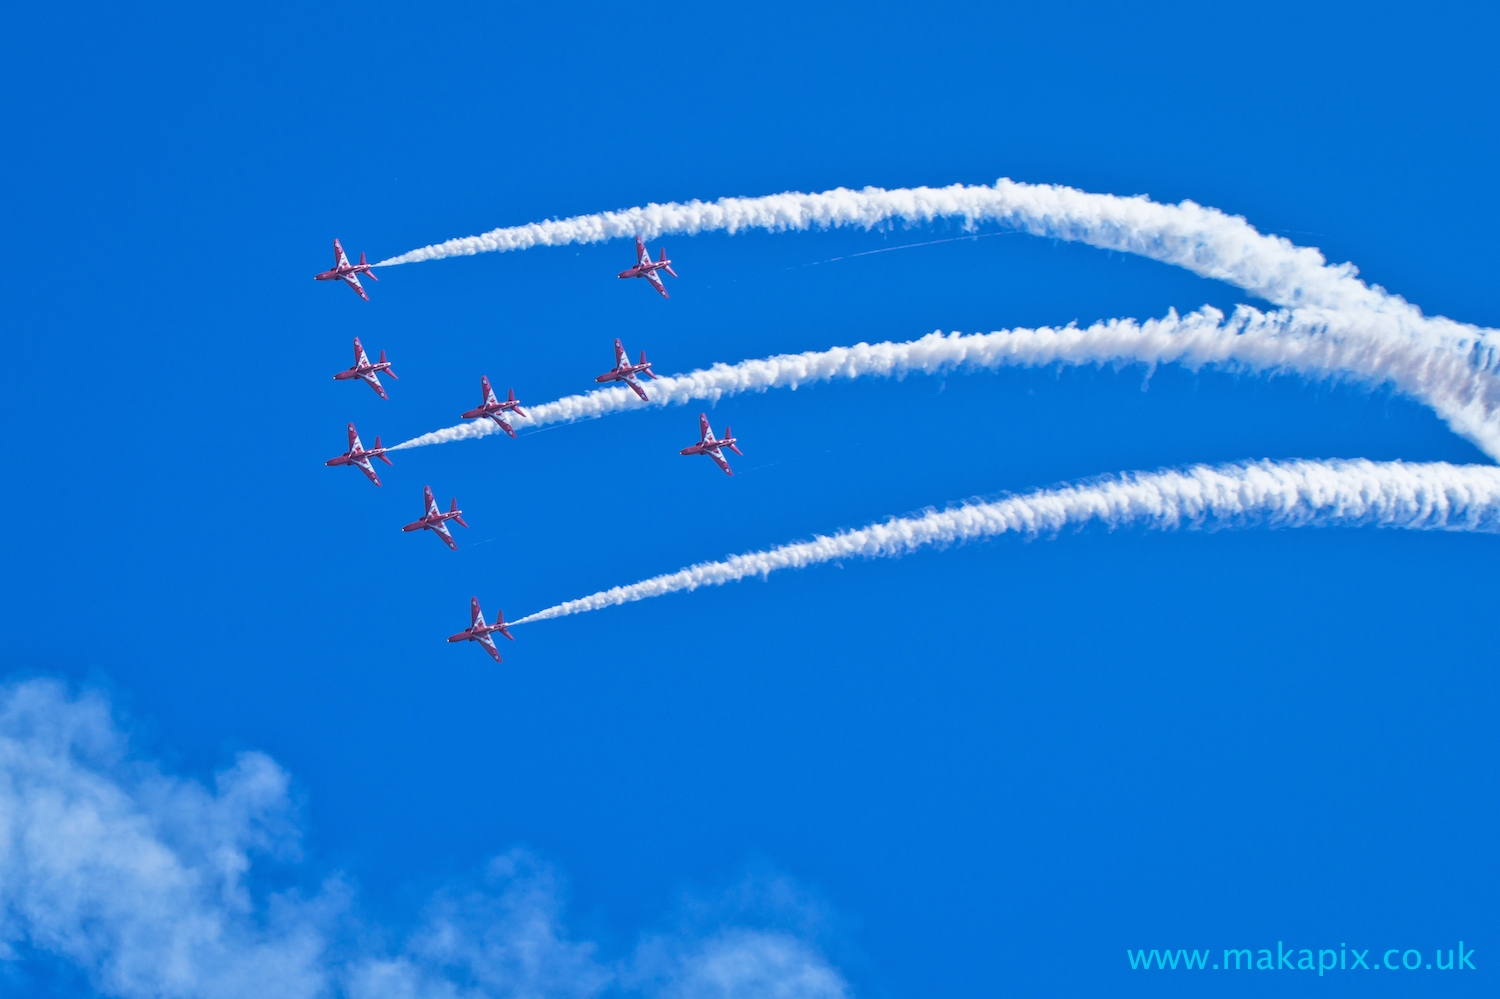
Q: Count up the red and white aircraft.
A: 9